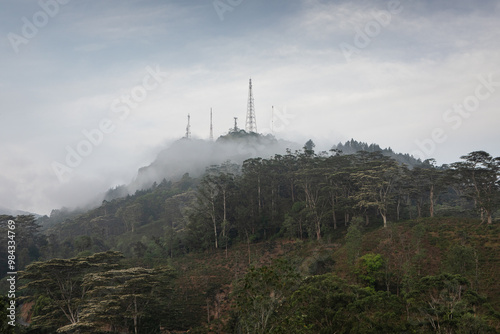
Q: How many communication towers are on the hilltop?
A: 5